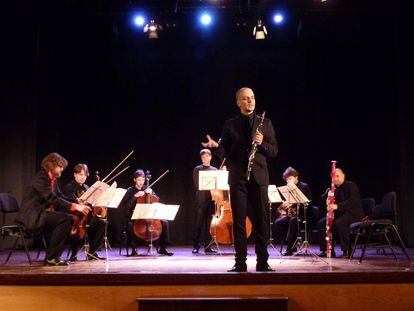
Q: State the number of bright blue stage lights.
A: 3